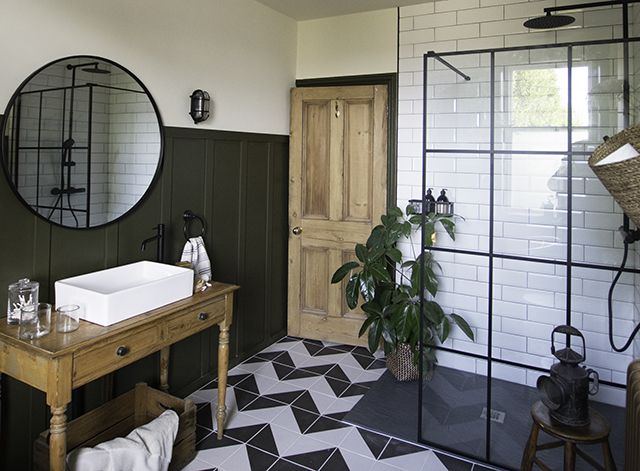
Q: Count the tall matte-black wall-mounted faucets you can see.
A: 1